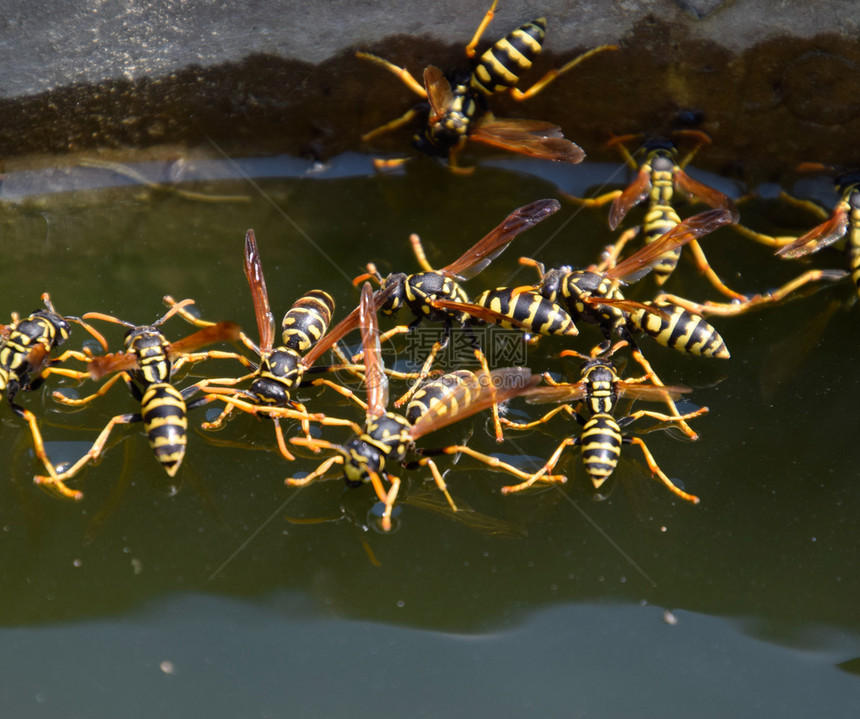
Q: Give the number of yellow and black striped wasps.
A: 10